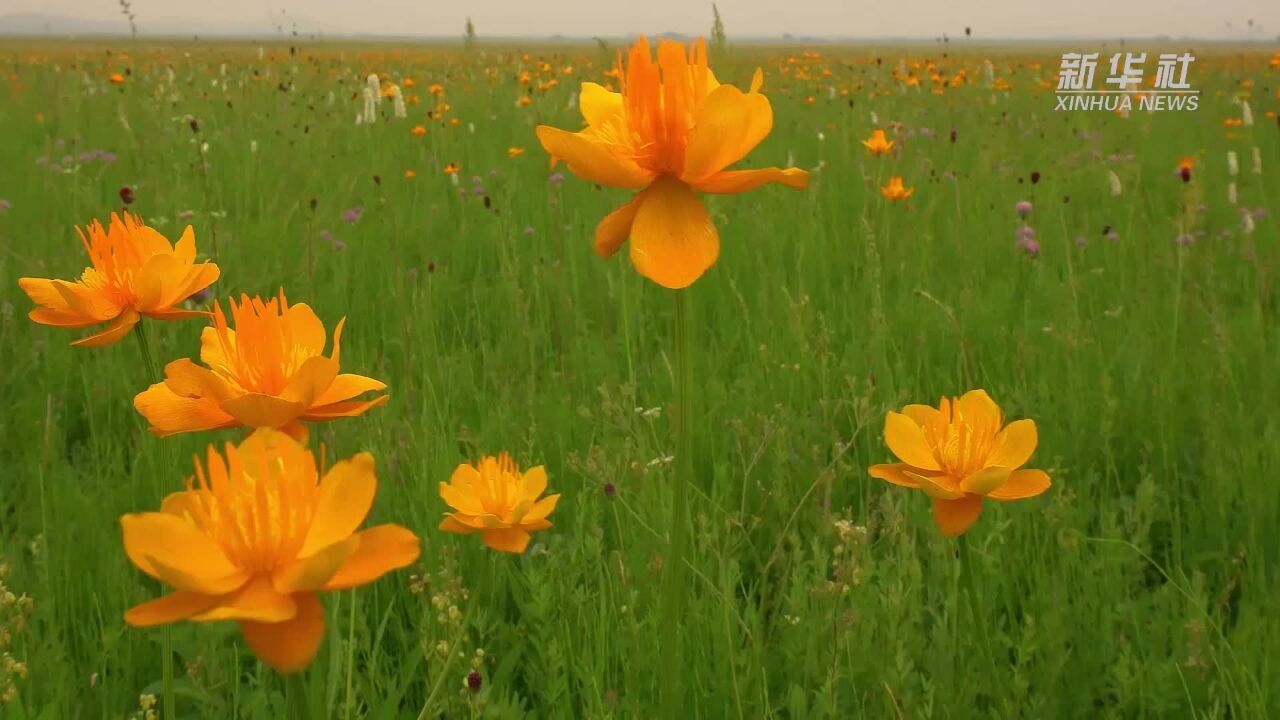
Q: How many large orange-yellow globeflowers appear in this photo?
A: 6